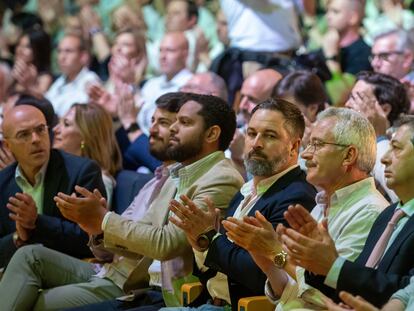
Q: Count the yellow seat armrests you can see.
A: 2